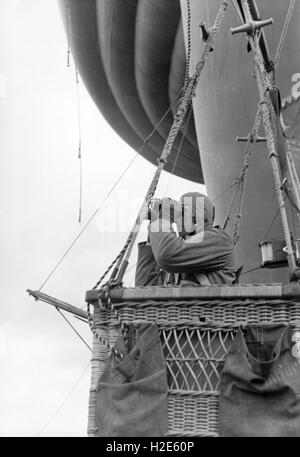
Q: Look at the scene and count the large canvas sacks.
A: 2